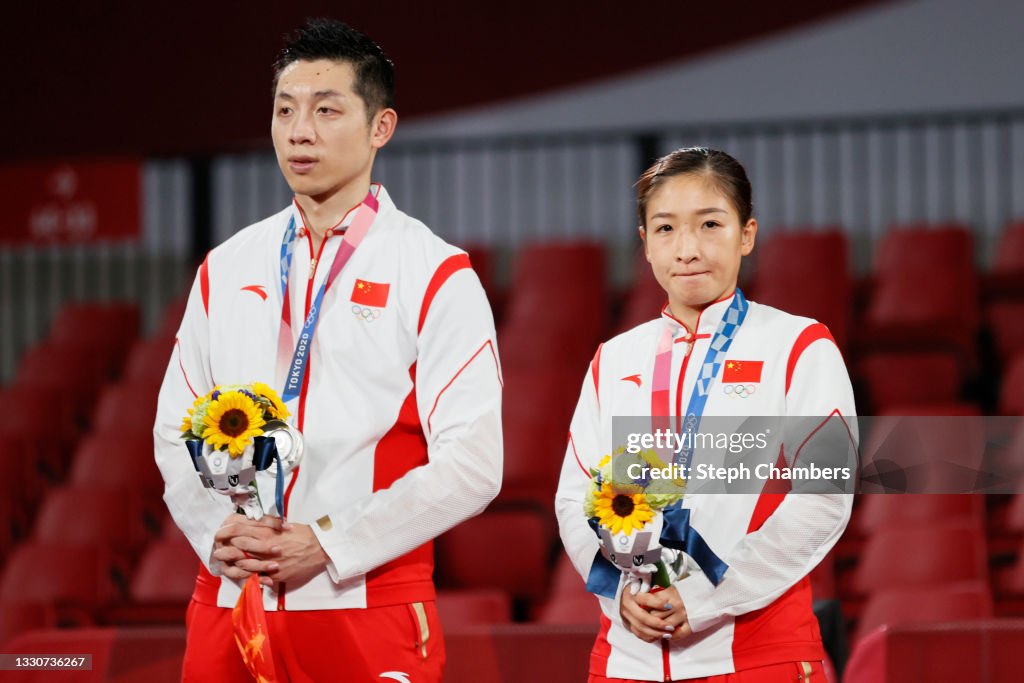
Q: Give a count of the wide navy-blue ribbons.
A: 2